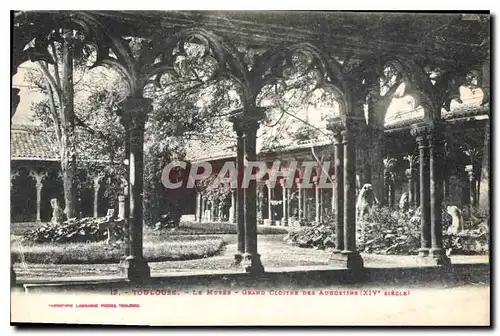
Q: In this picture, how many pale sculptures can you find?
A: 4